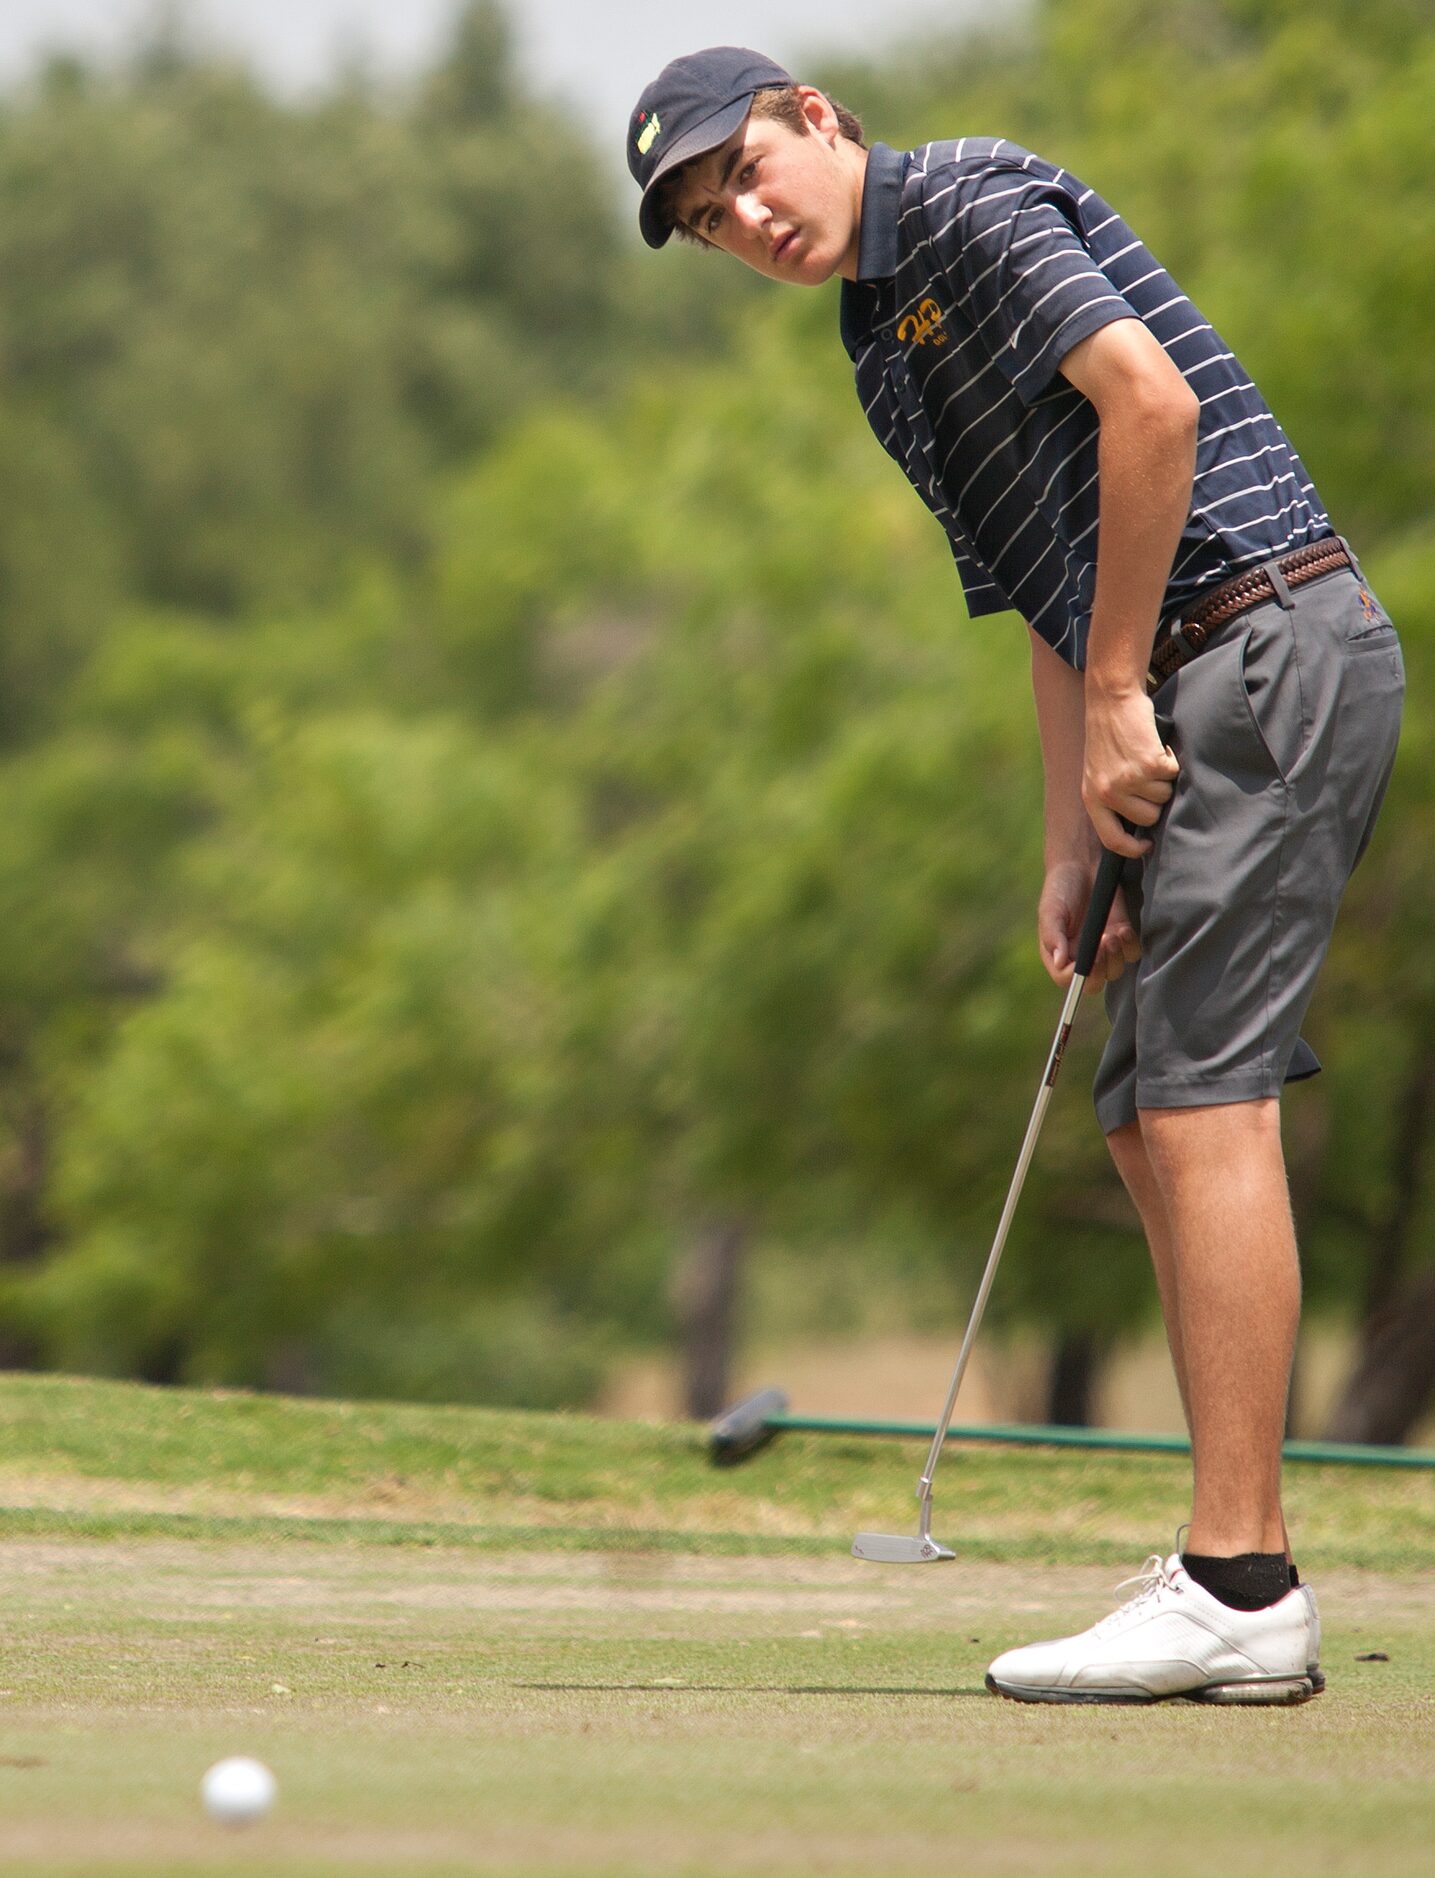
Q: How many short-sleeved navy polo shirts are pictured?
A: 1